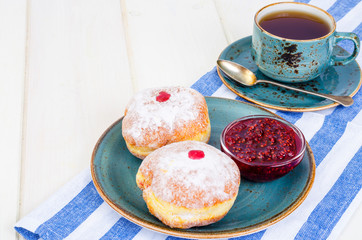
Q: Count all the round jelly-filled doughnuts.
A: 2